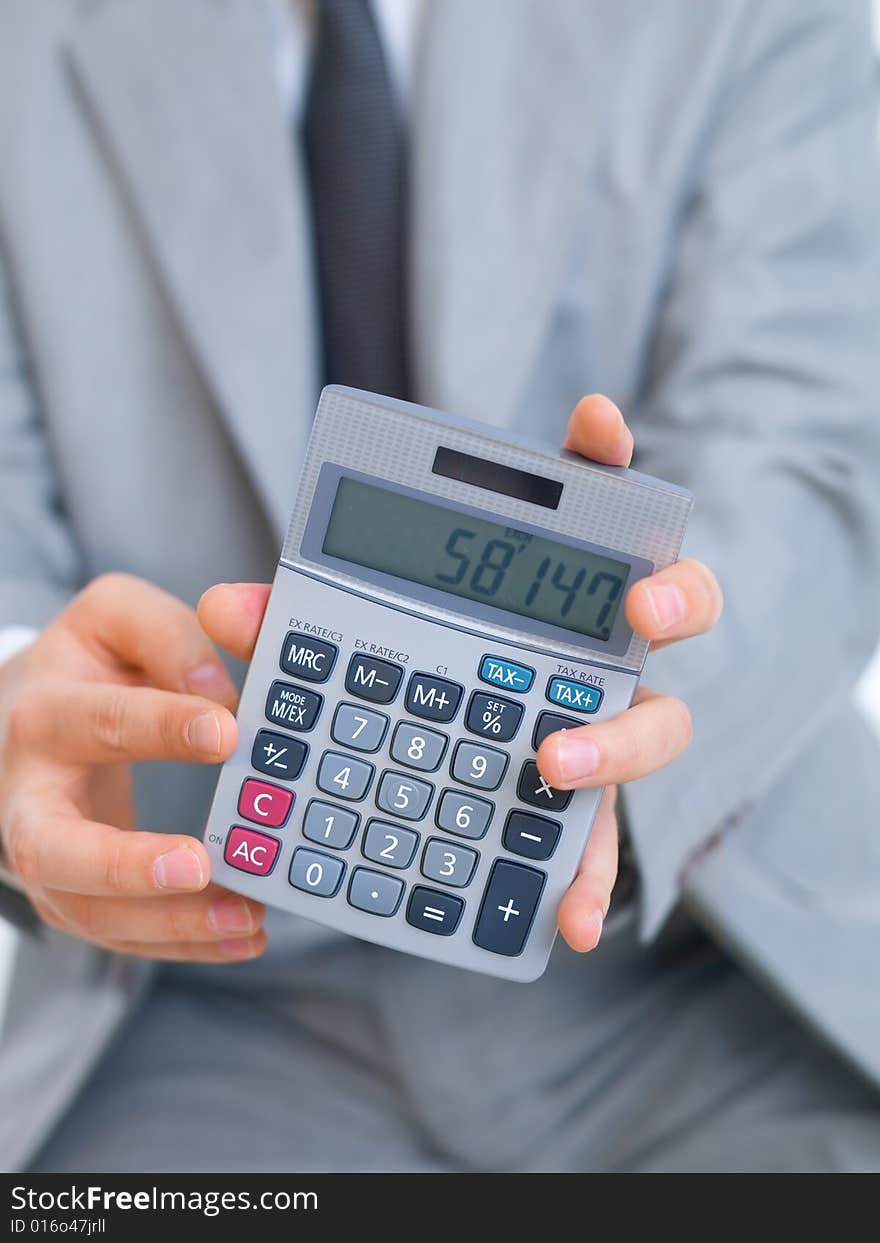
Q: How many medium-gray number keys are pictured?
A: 10